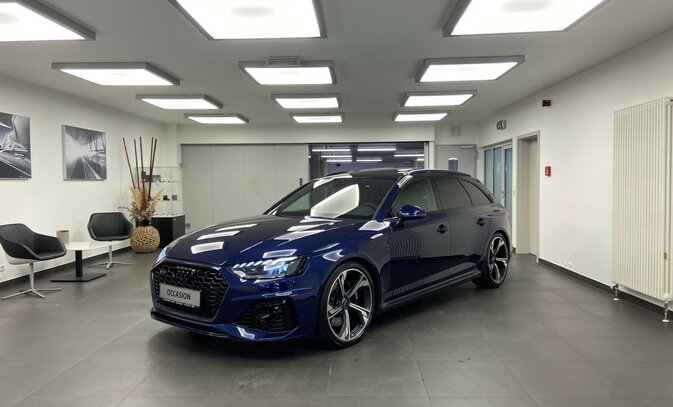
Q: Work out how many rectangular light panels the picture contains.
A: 12